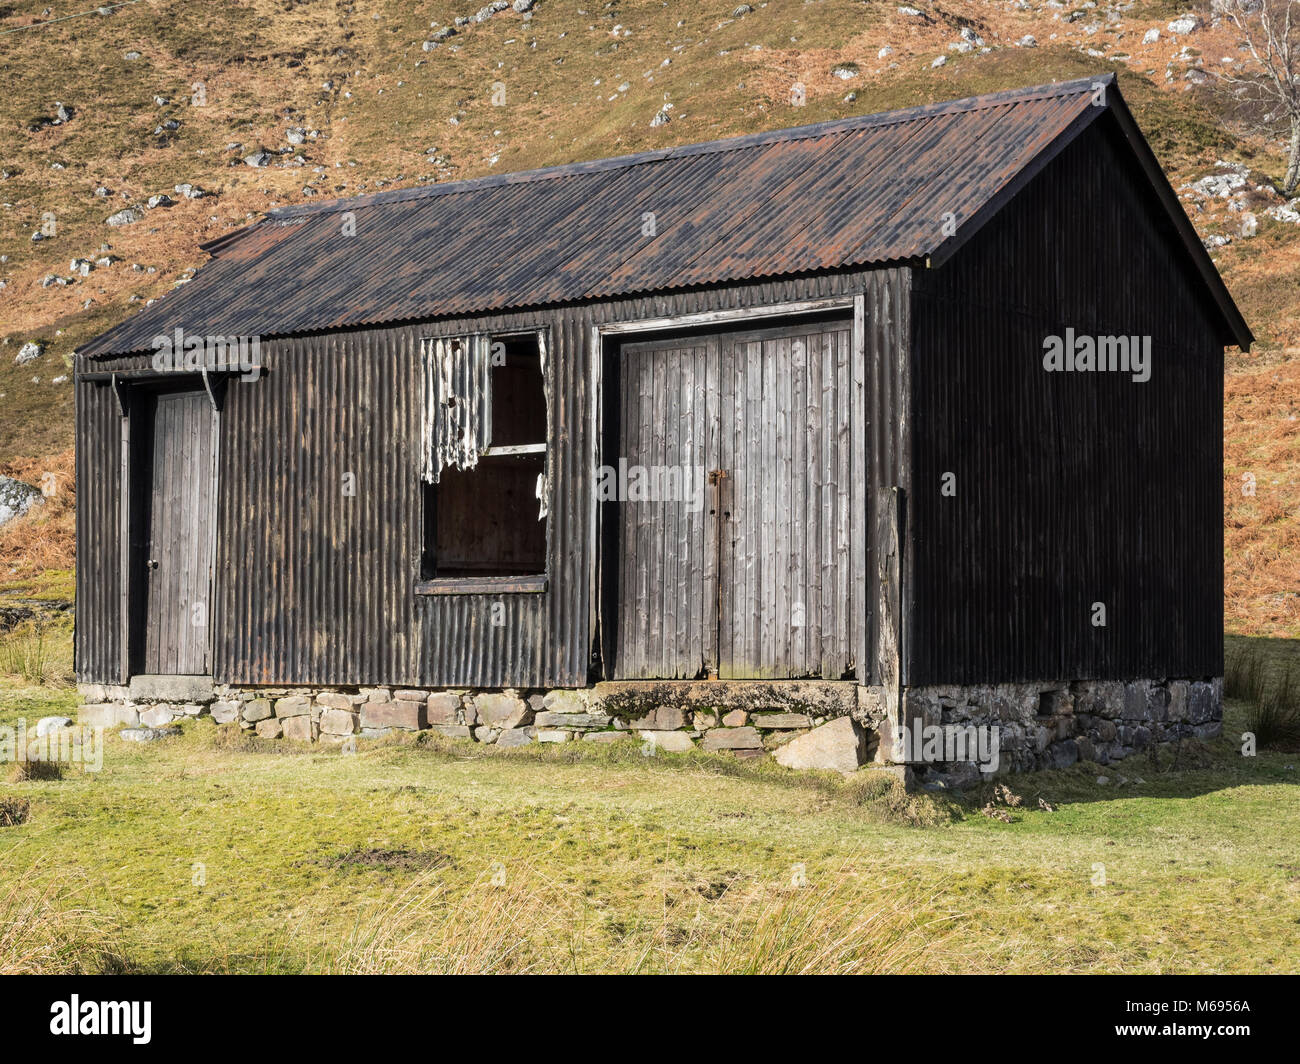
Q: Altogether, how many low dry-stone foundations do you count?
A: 1